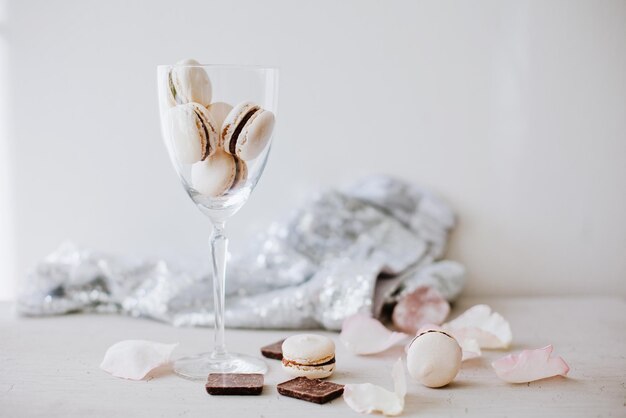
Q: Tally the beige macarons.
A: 7